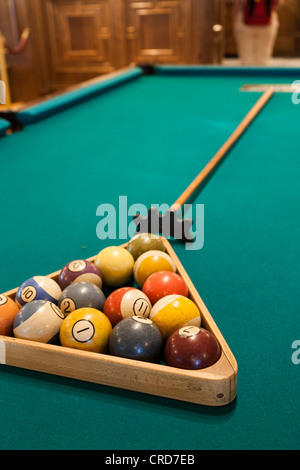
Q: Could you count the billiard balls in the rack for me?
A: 14